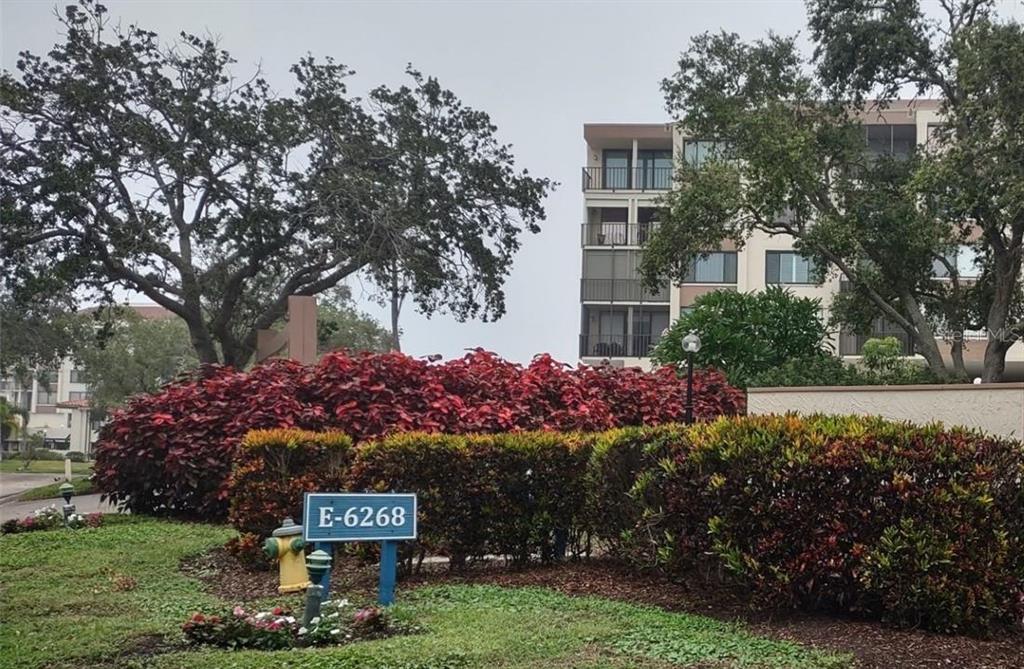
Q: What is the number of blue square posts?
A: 2